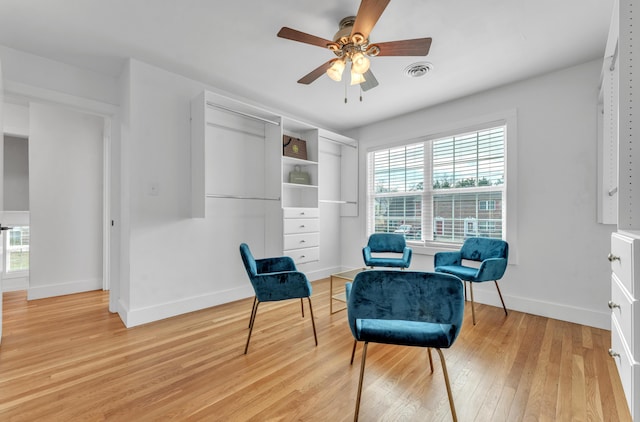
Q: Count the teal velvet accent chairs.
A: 4